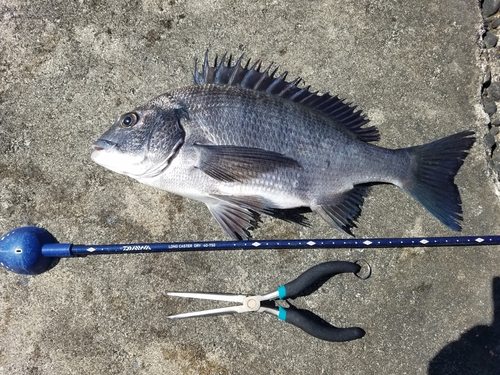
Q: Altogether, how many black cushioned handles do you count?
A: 2